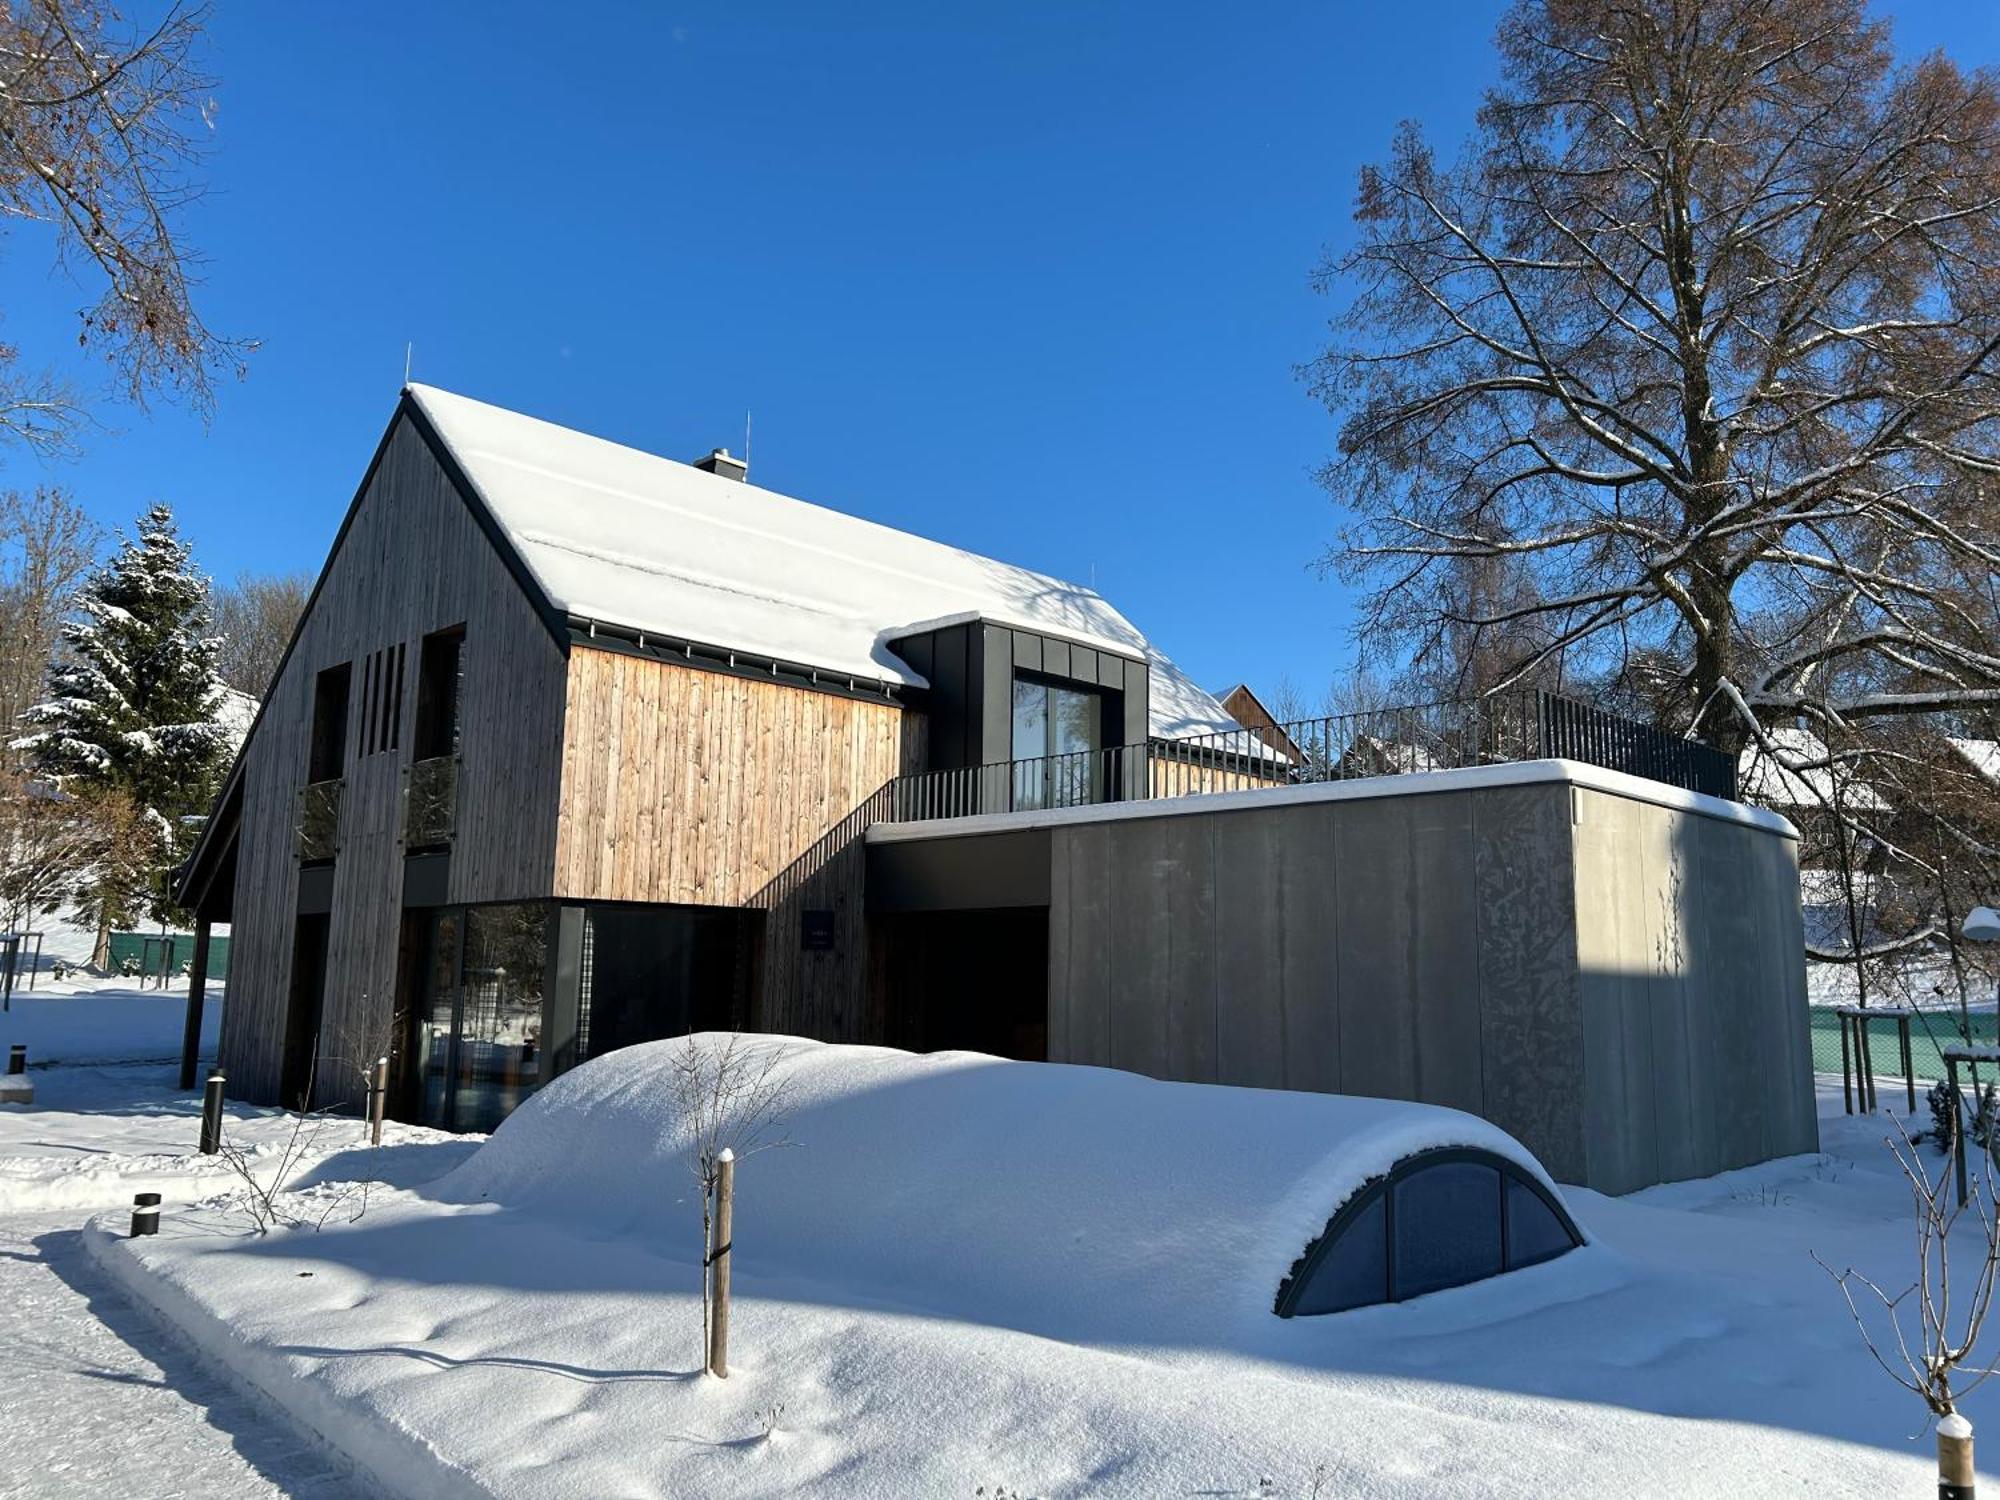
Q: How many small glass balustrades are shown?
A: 2